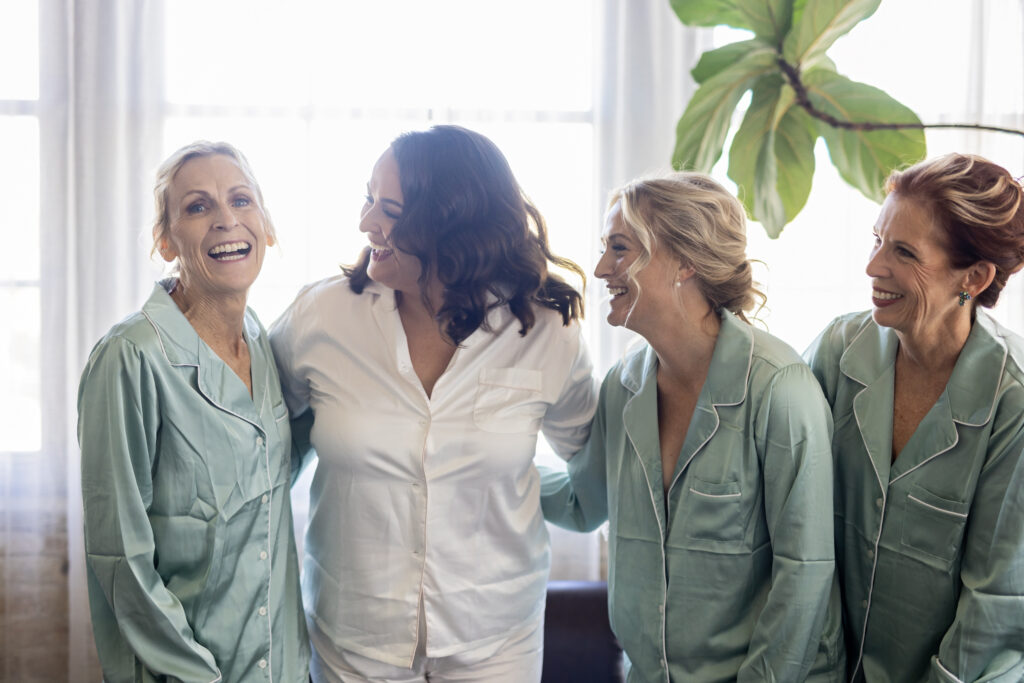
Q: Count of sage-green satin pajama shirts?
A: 3